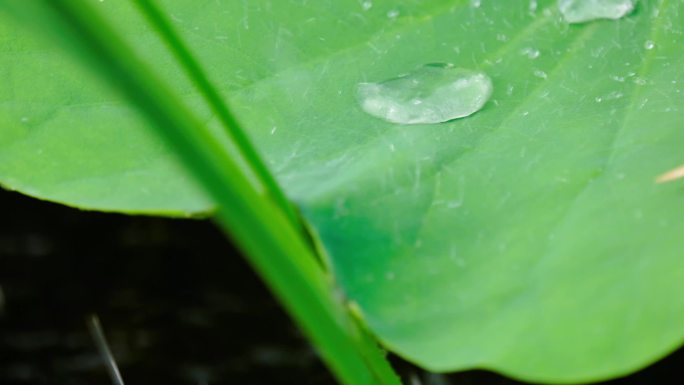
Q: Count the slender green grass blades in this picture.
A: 2